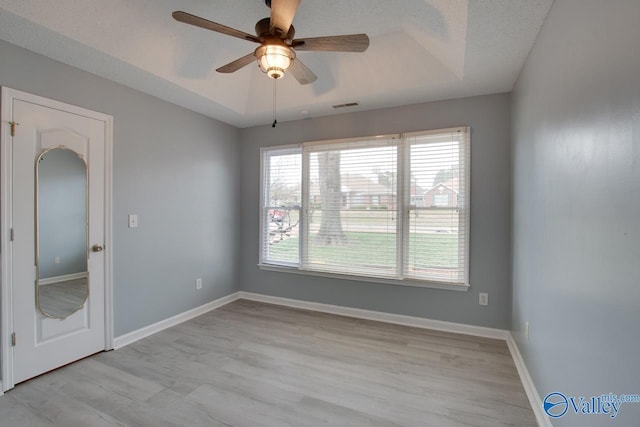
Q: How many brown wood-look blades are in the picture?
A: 5